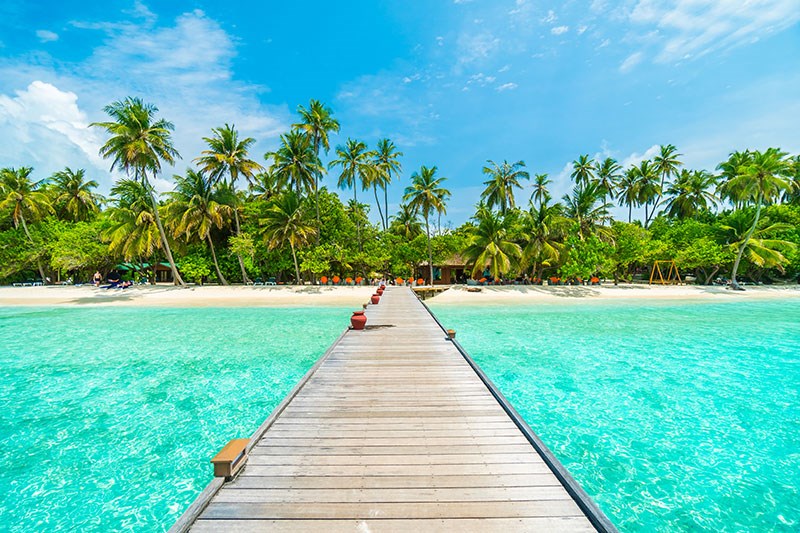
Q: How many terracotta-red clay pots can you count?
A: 4